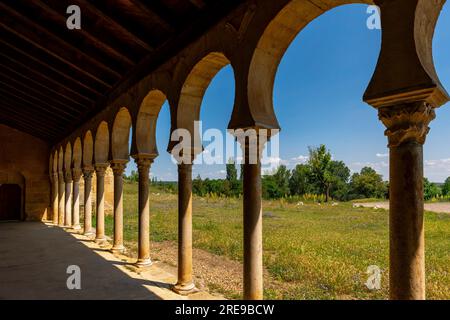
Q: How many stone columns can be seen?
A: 11